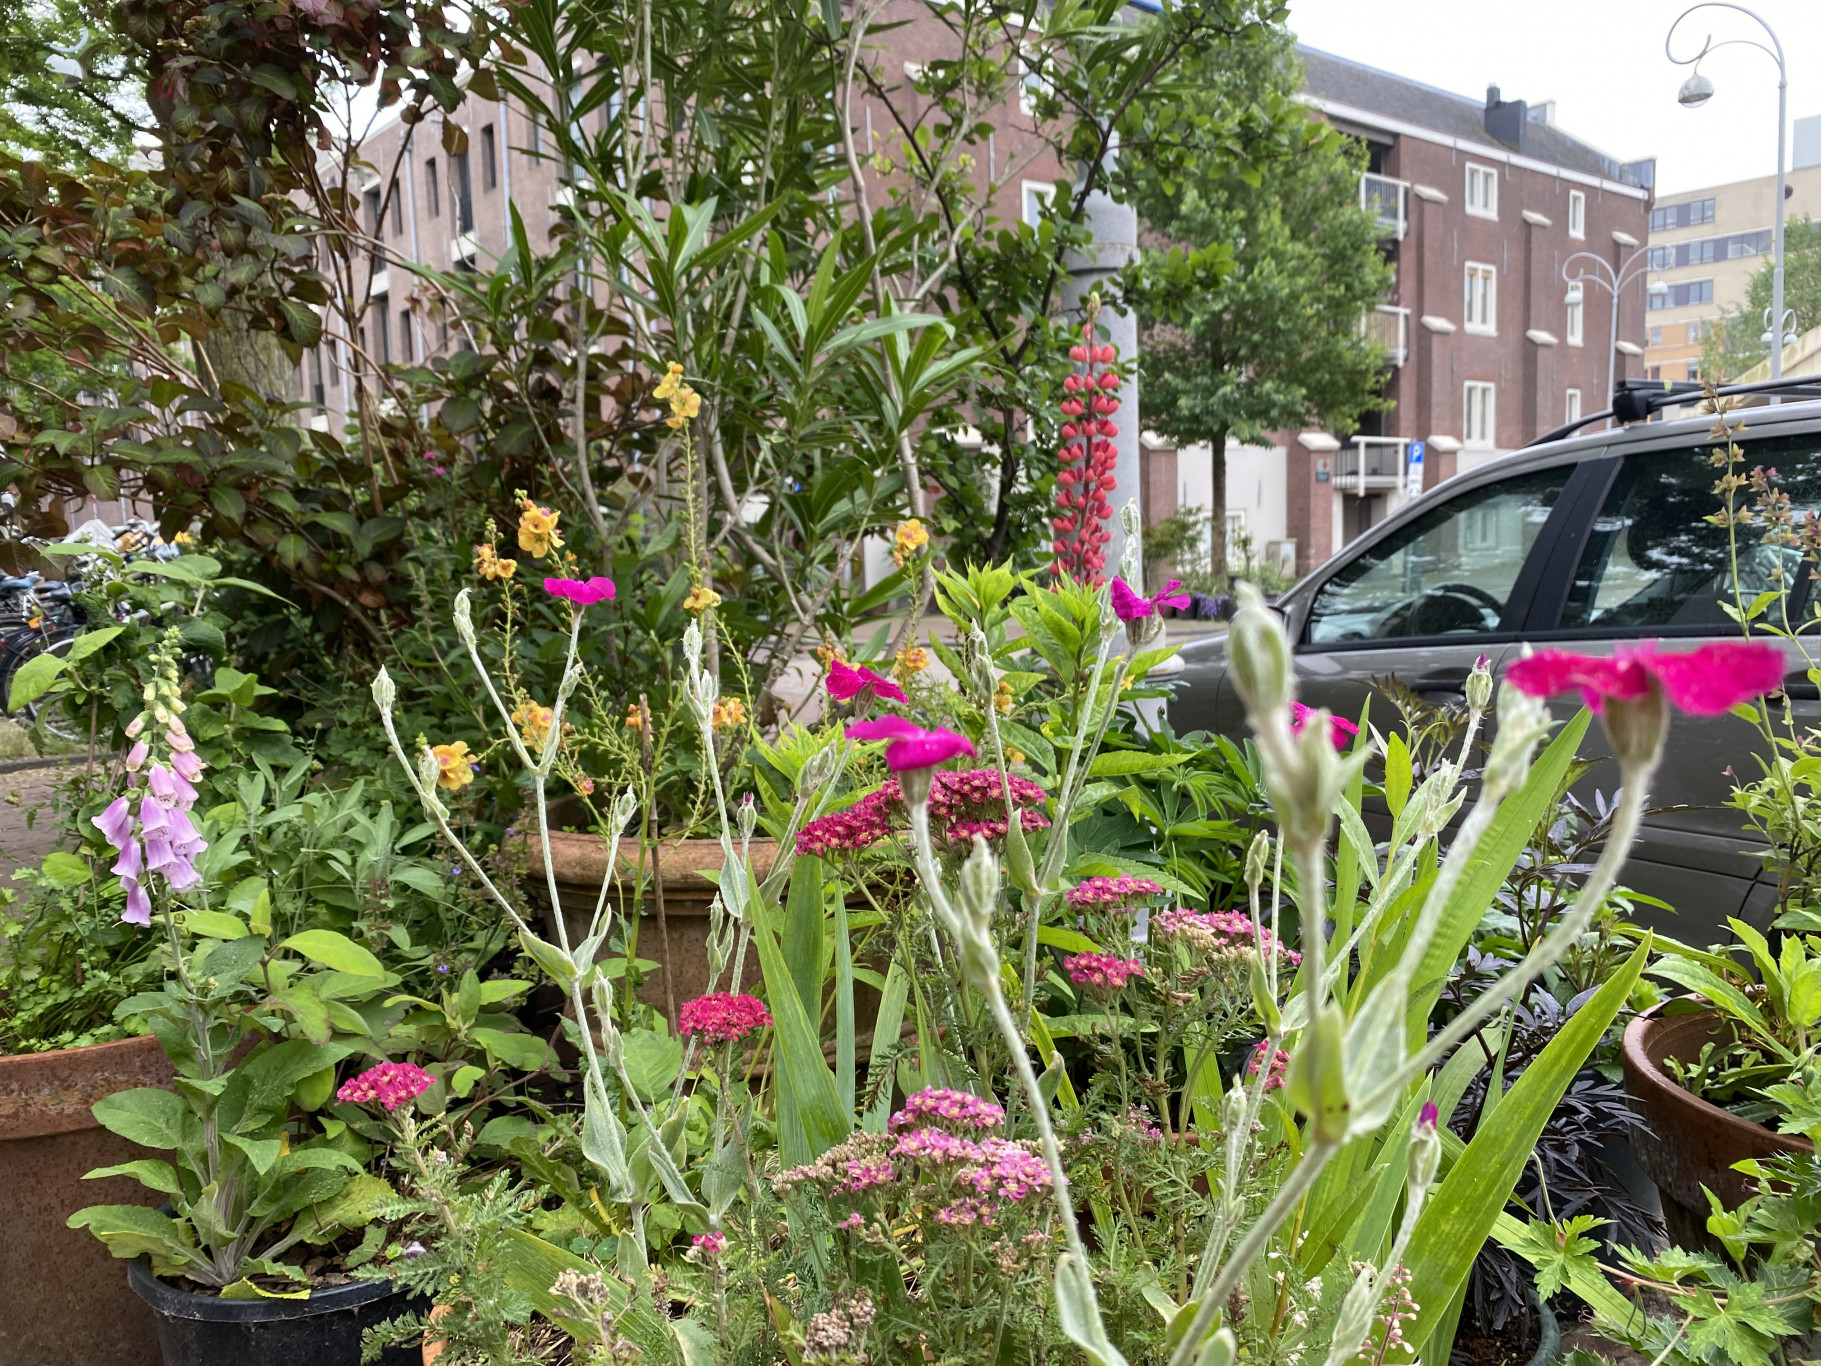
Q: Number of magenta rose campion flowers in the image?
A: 6